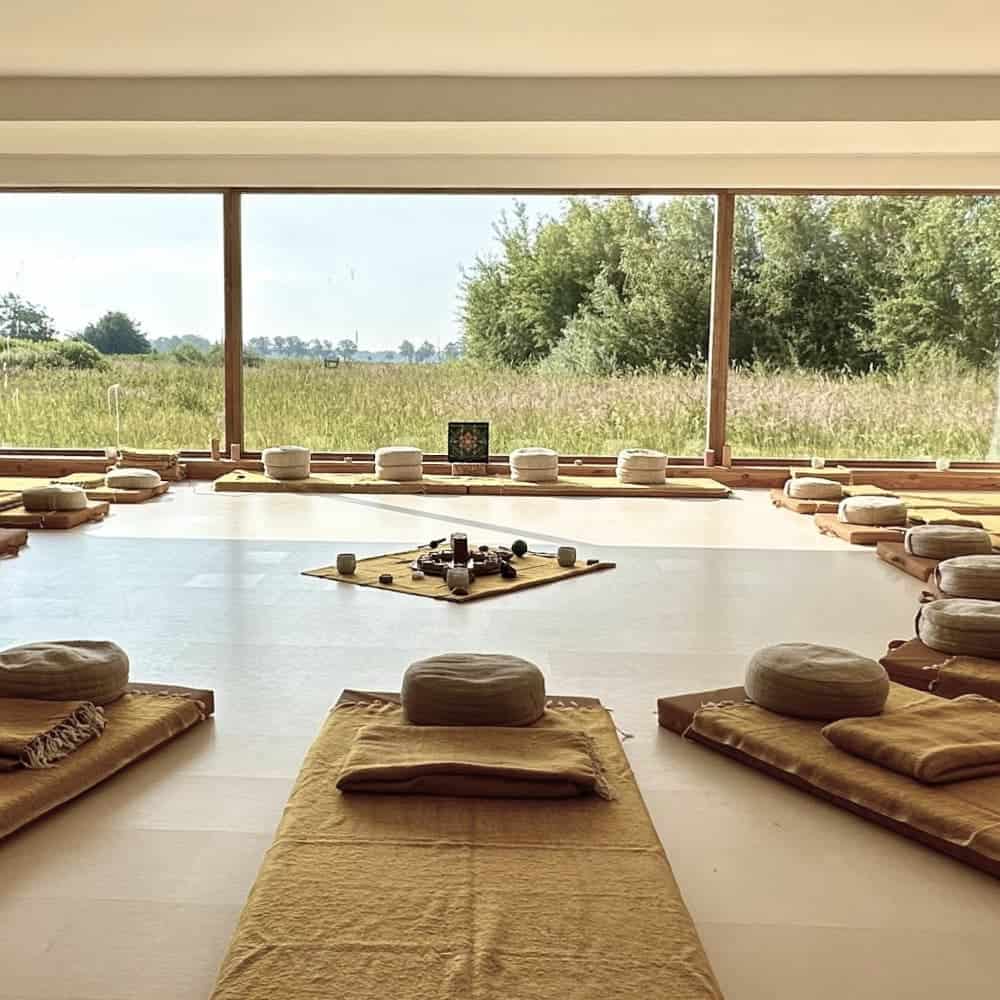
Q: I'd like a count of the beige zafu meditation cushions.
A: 14